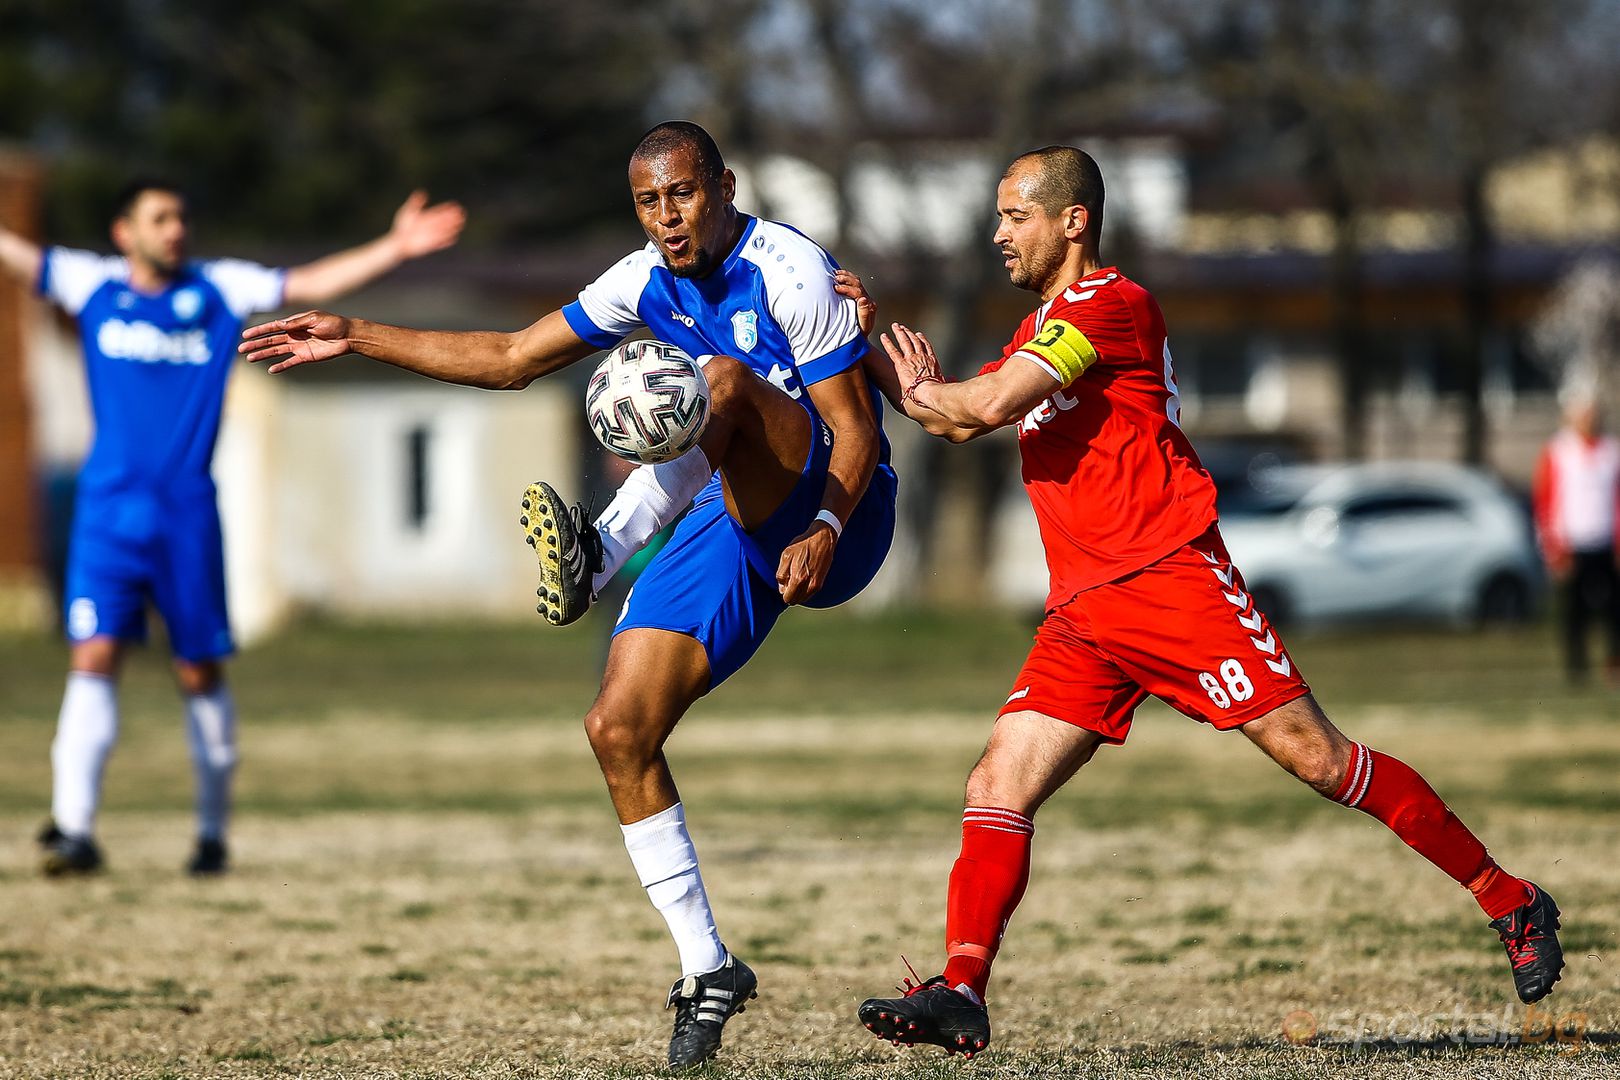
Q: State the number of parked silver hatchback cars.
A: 1